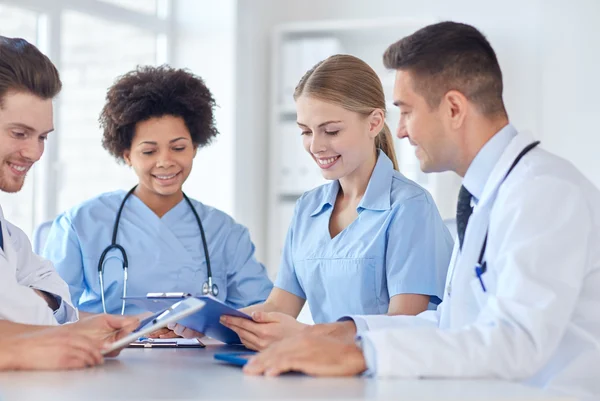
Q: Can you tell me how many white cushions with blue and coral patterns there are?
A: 0